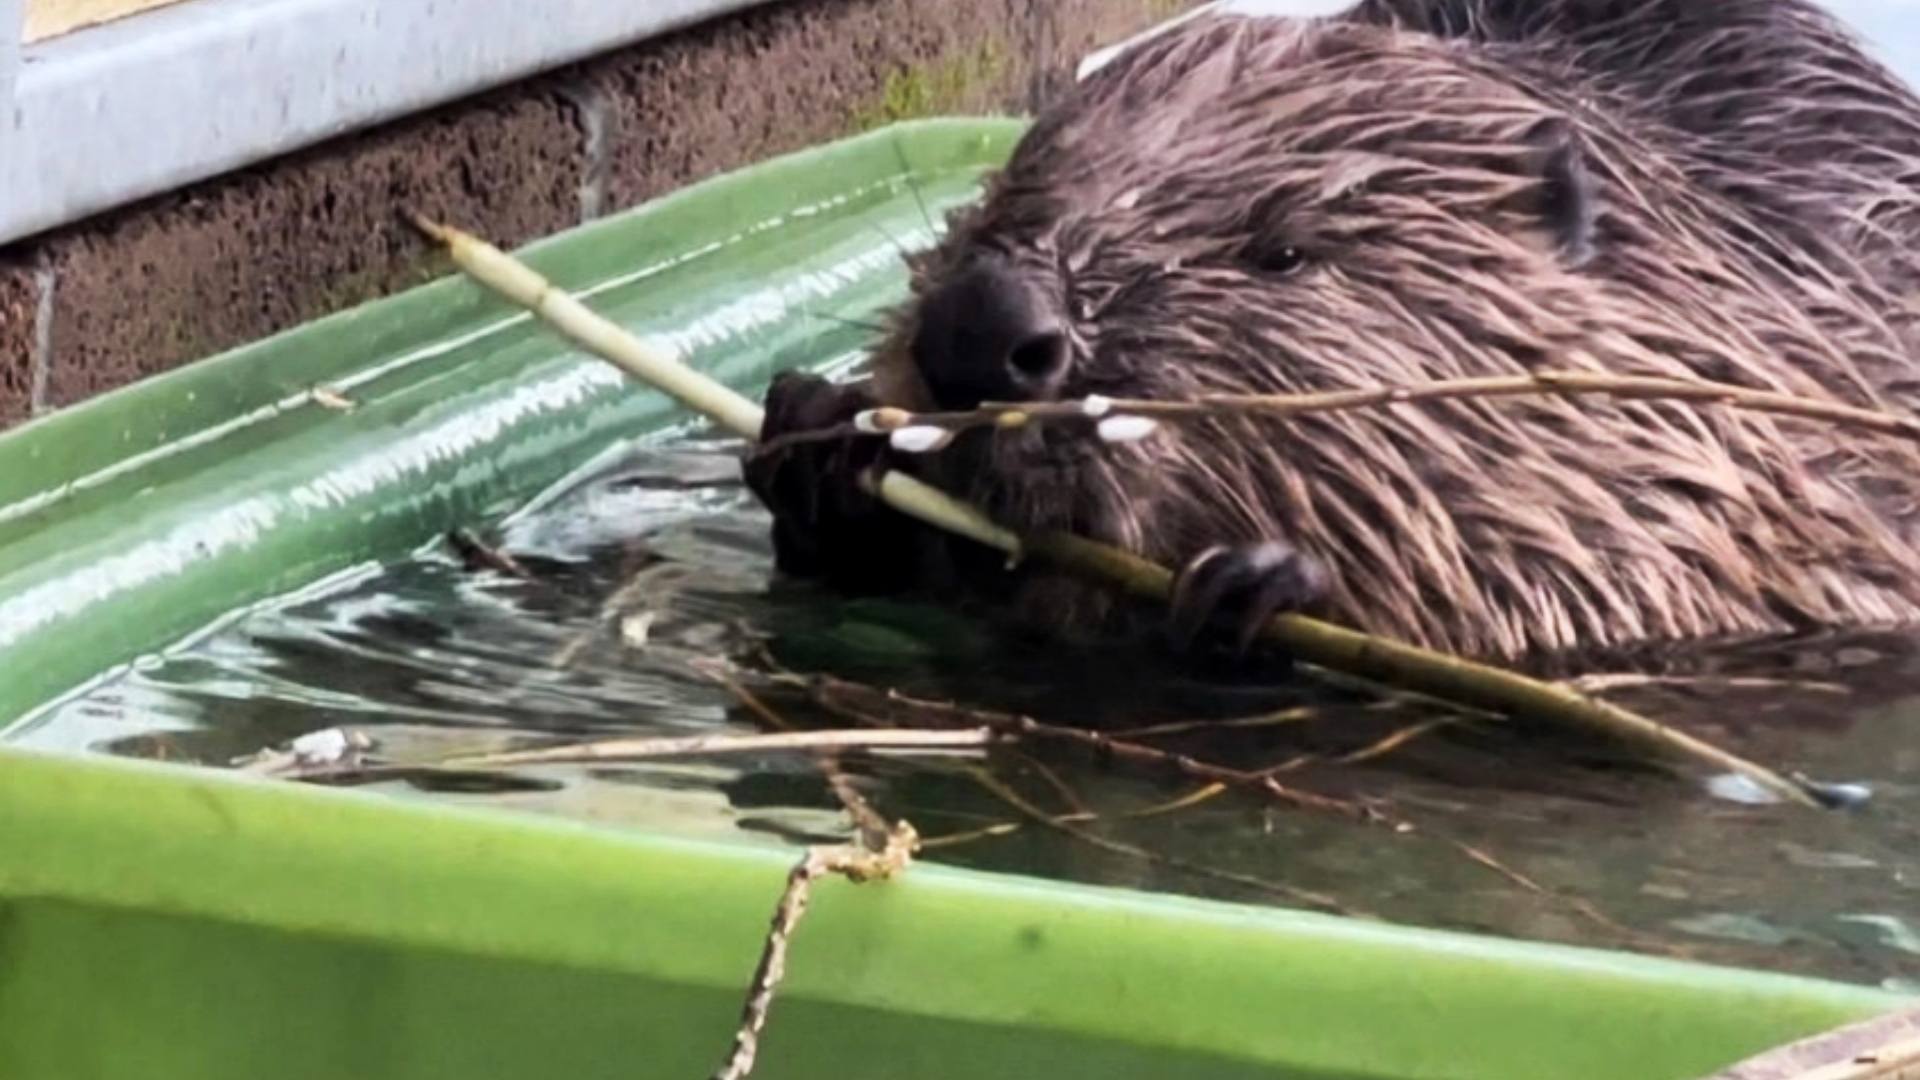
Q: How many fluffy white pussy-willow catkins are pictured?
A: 4